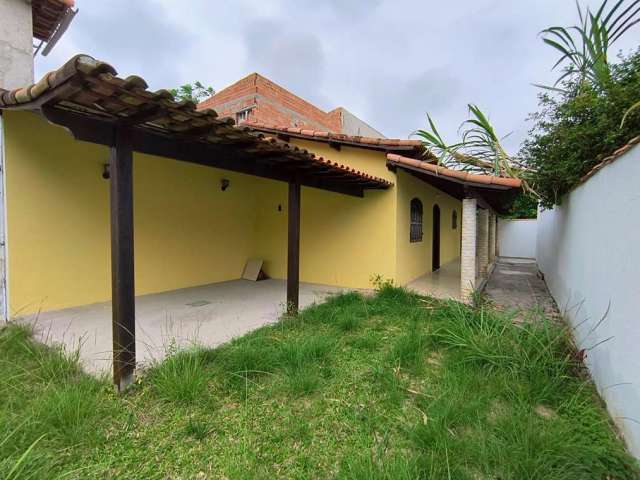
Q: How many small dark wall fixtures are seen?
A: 3